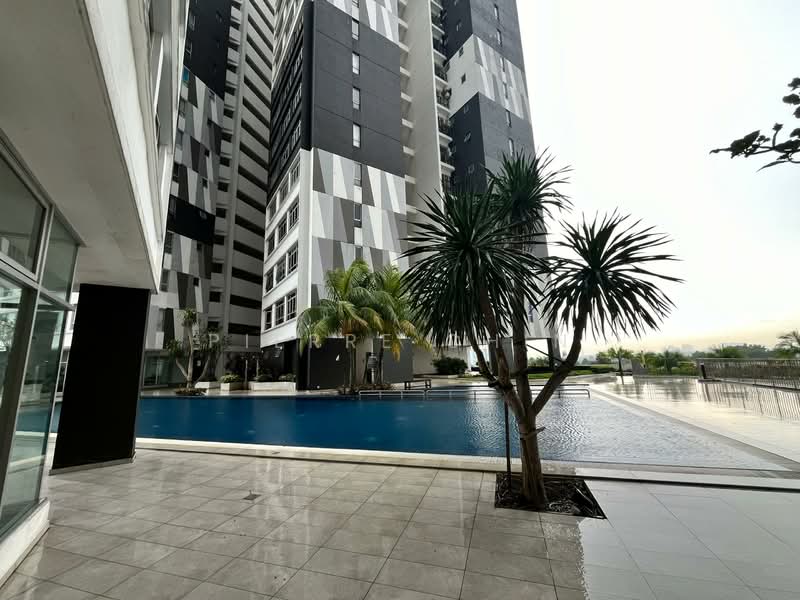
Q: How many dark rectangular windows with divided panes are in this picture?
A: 12